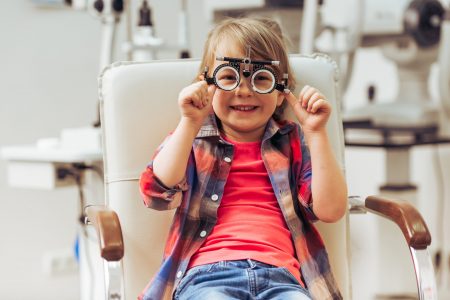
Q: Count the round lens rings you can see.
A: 2